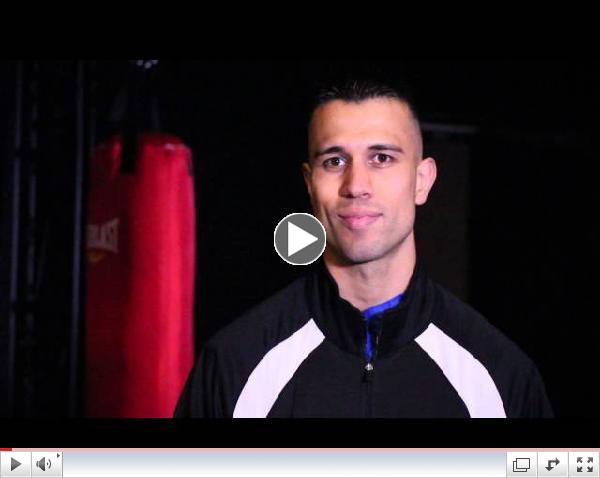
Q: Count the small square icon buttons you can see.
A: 5